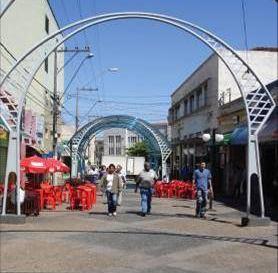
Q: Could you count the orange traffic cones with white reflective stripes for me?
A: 0